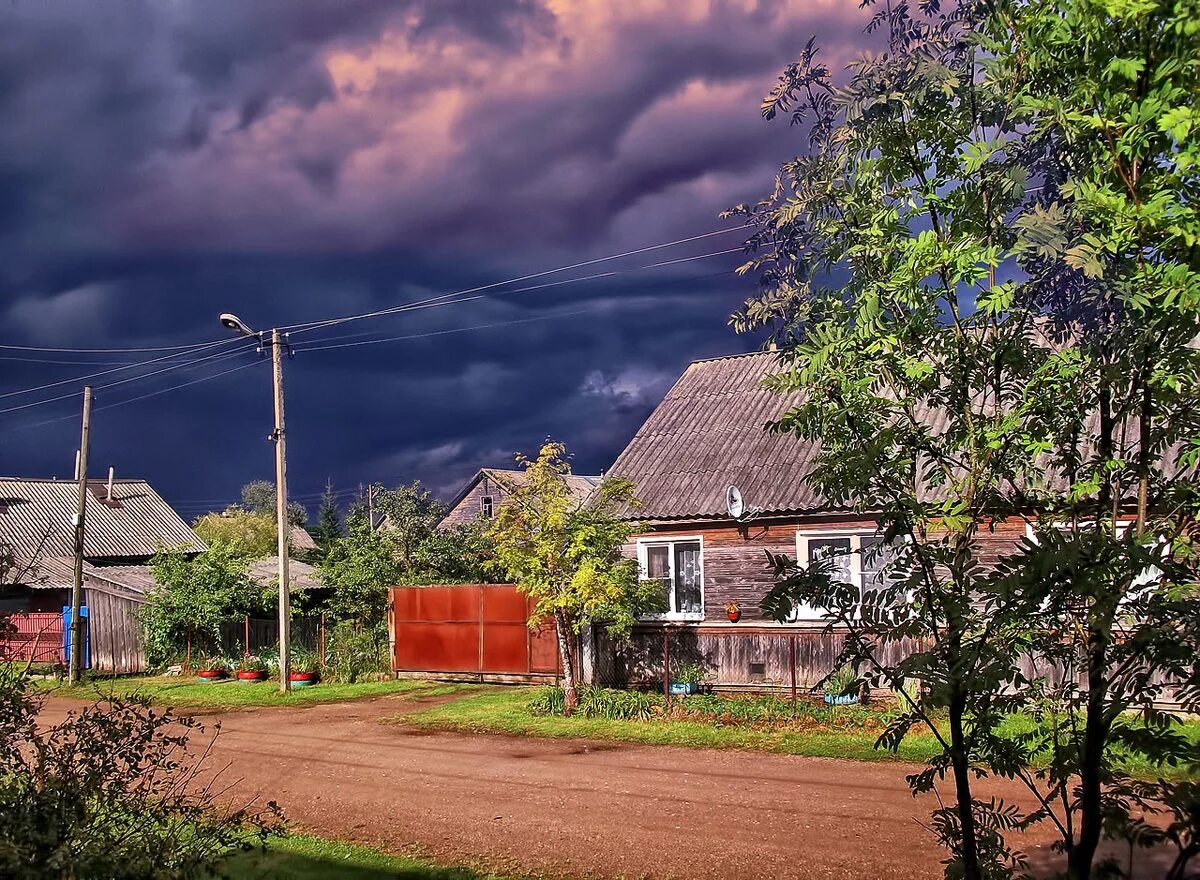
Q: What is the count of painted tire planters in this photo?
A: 5